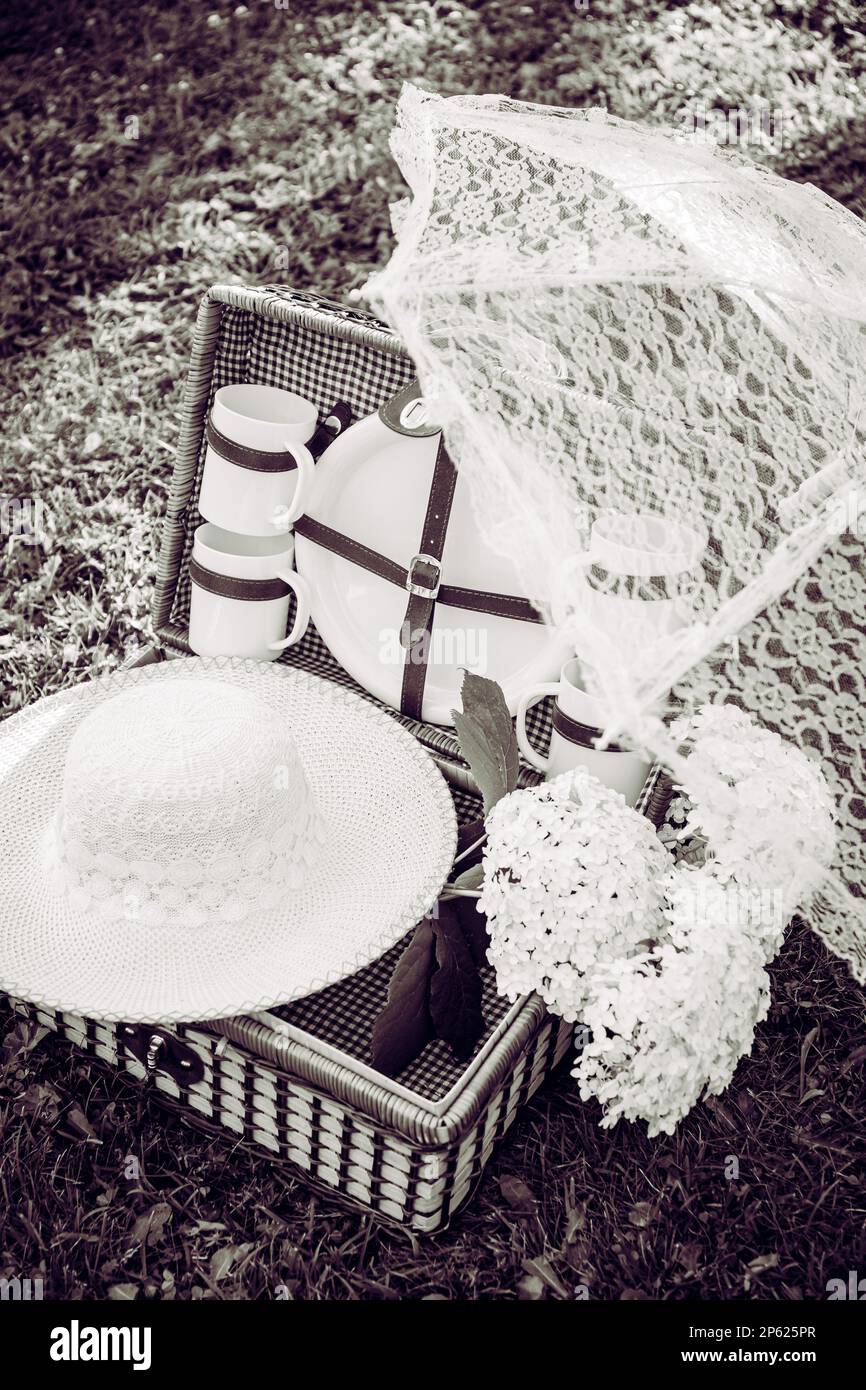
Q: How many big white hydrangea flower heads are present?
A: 3